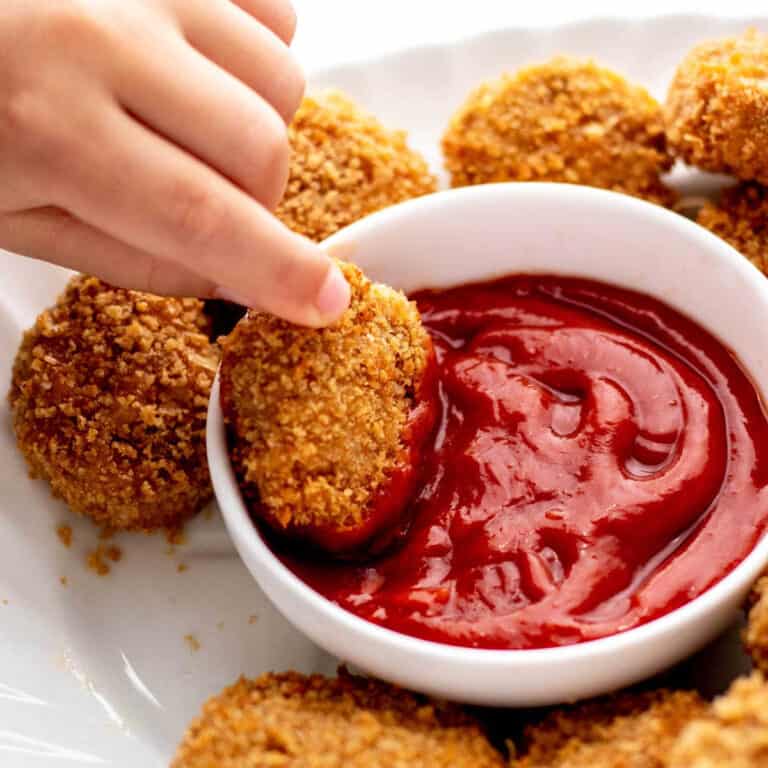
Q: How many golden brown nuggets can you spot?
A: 10